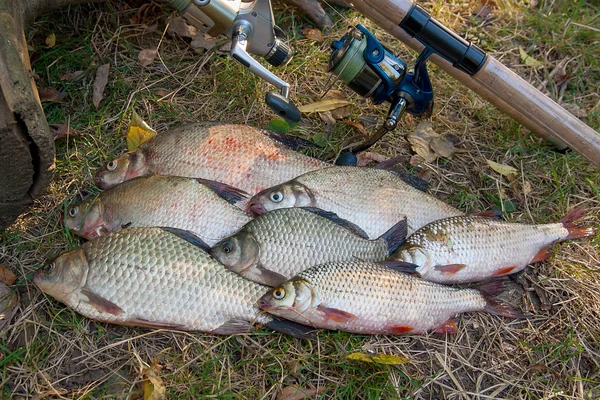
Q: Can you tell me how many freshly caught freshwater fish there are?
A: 7